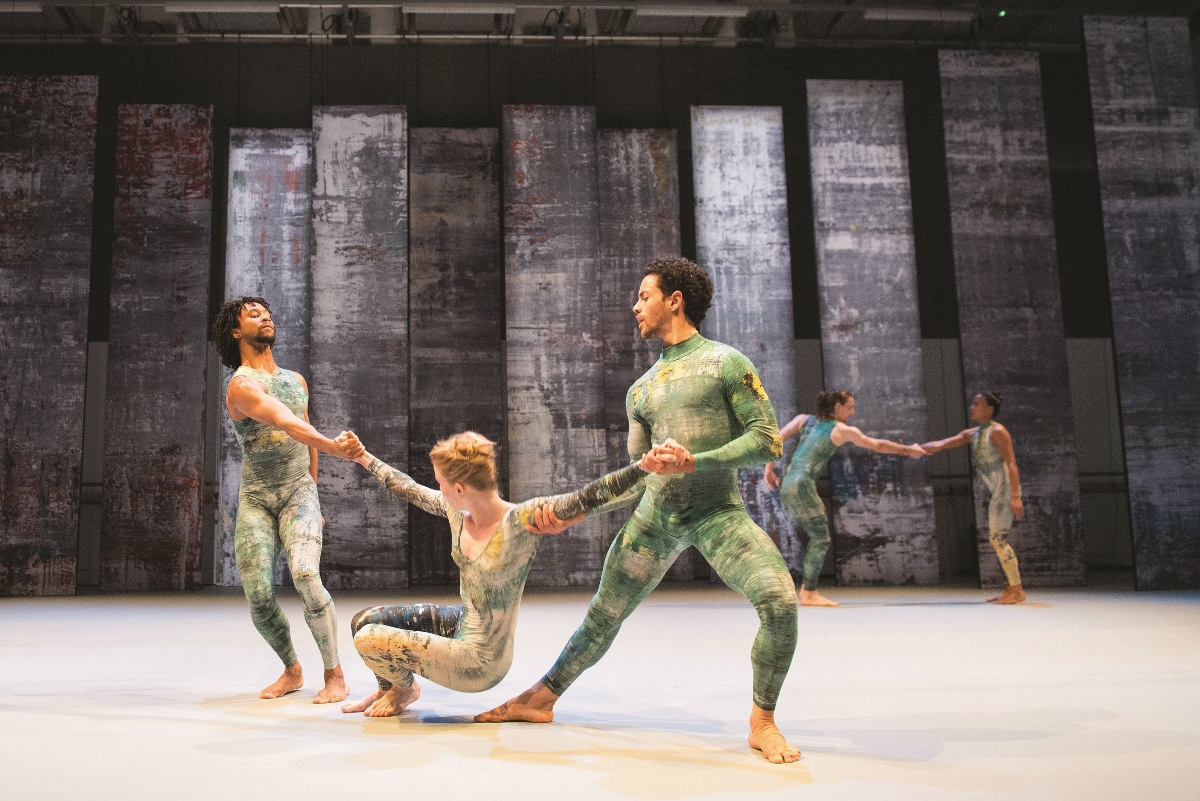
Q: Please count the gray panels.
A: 11